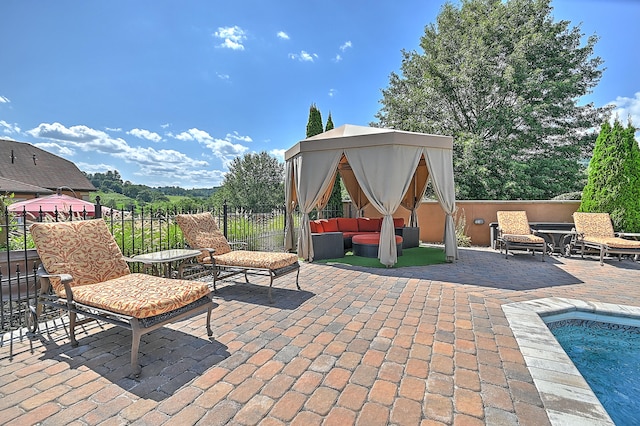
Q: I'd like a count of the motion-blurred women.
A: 0